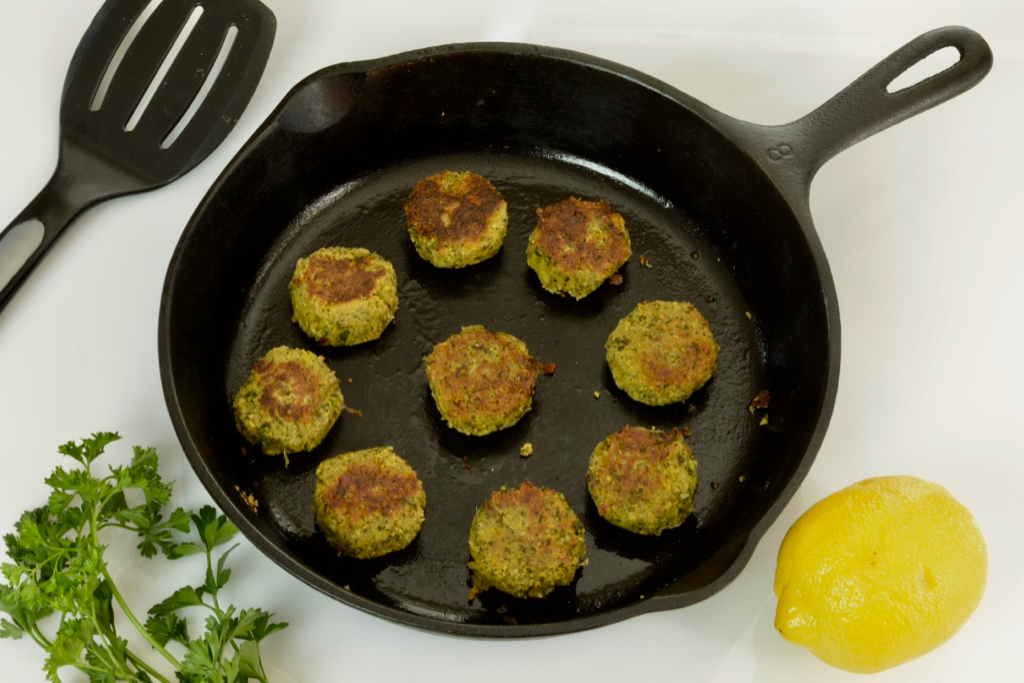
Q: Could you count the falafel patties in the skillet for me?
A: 9